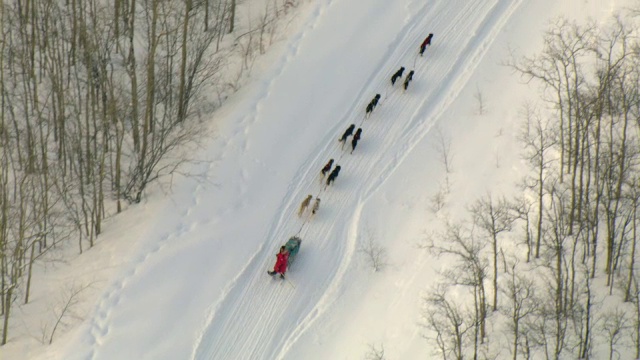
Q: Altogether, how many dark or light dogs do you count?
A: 10